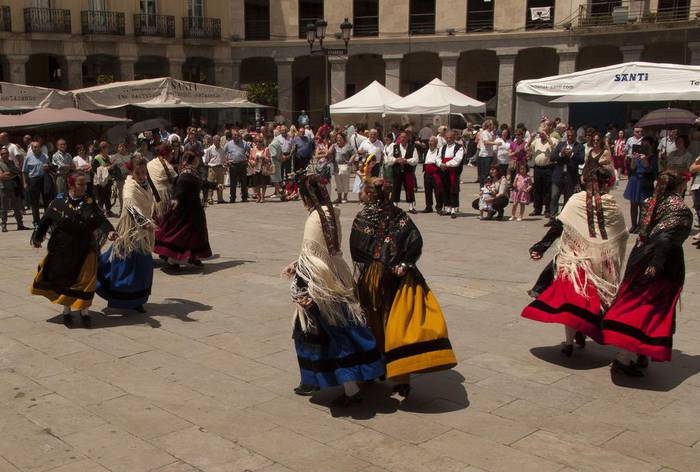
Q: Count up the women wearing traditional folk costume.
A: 8